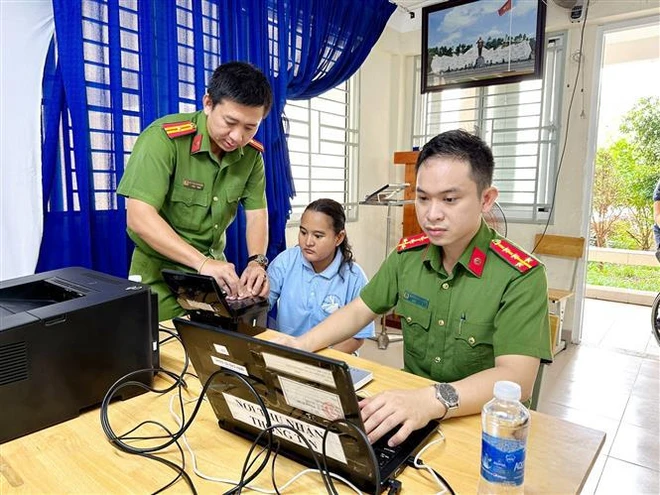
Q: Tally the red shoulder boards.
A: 4